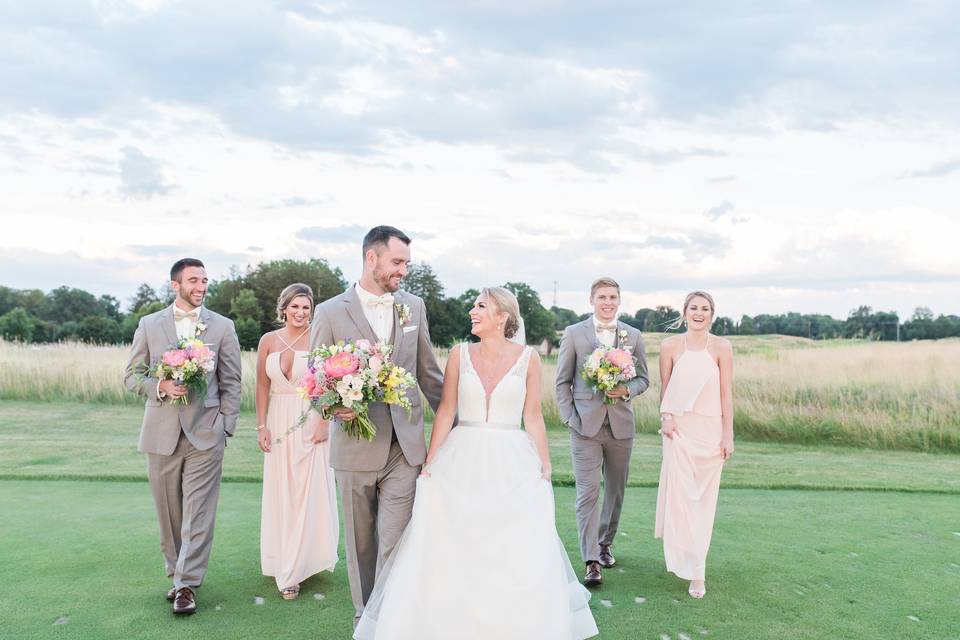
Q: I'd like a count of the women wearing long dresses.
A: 3